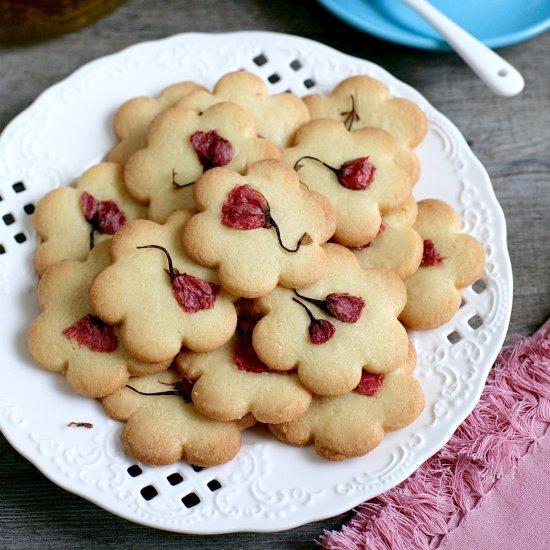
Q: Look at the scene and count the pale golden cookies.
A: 15